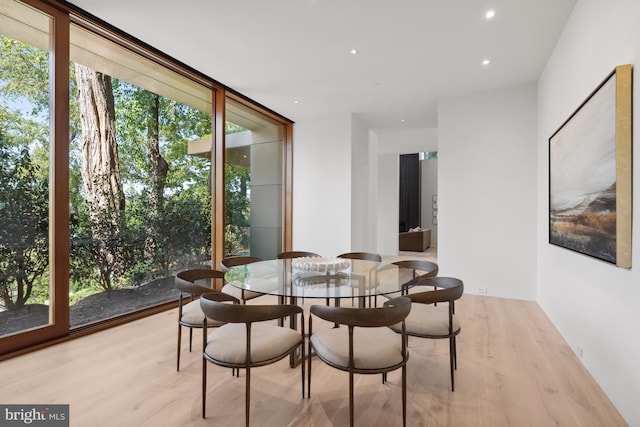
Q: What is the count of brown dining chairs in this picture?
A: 8